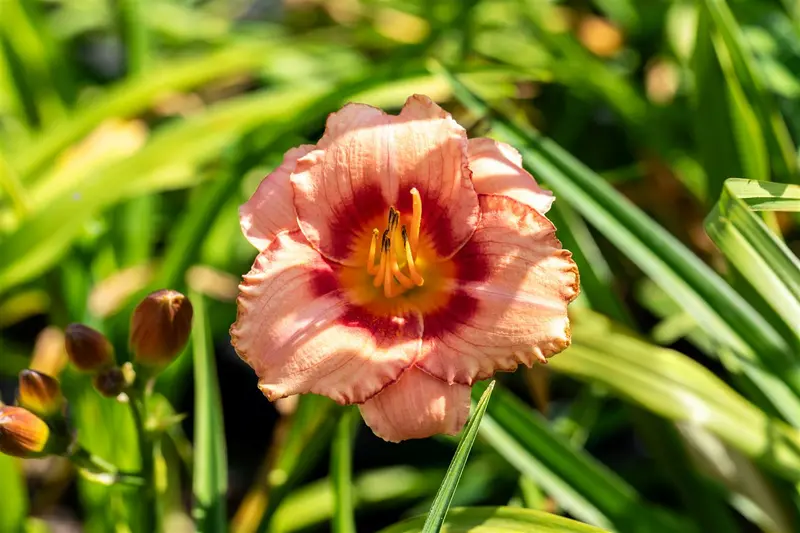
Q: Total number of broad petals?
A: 3